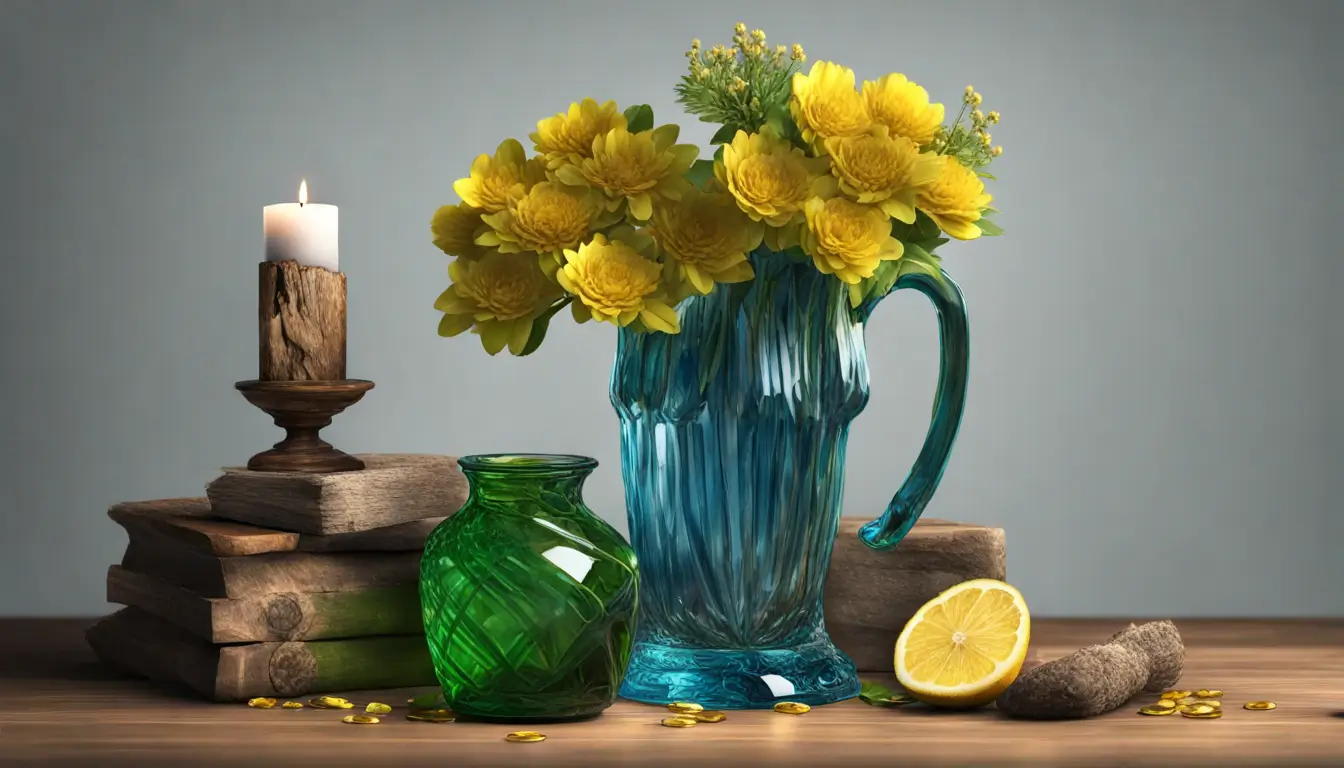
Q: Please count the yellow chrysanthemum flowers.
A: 14